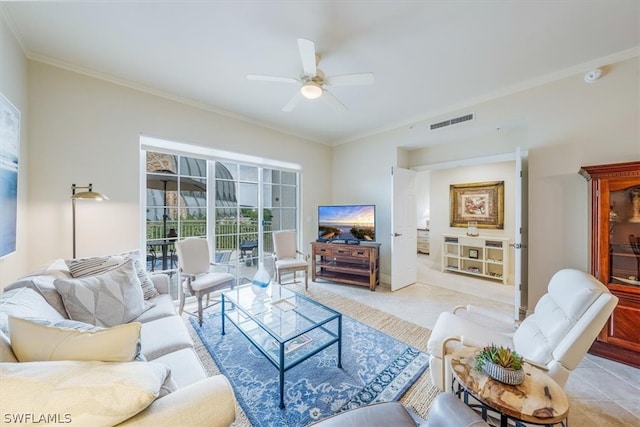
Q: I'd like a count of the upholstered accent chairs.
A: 2